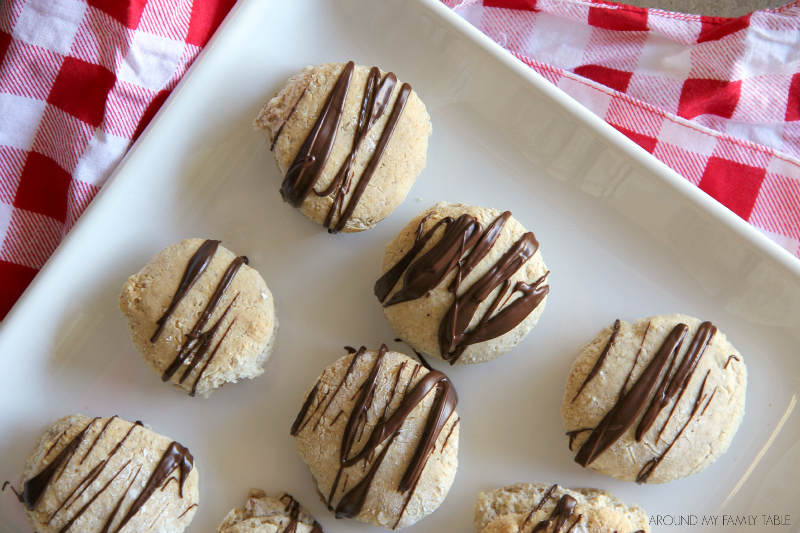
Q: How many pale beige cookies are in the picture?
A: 8